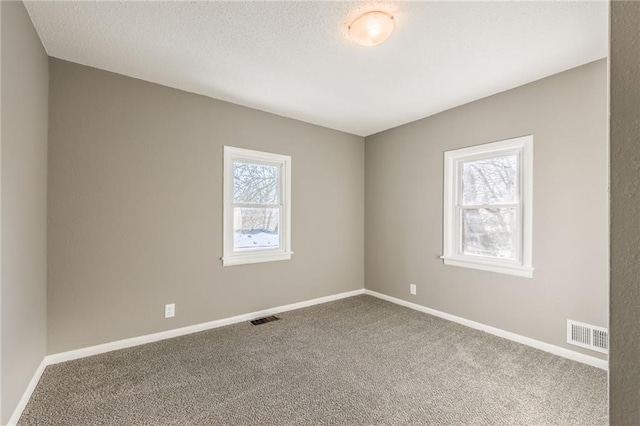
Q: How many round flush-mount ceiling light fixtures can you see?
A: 1